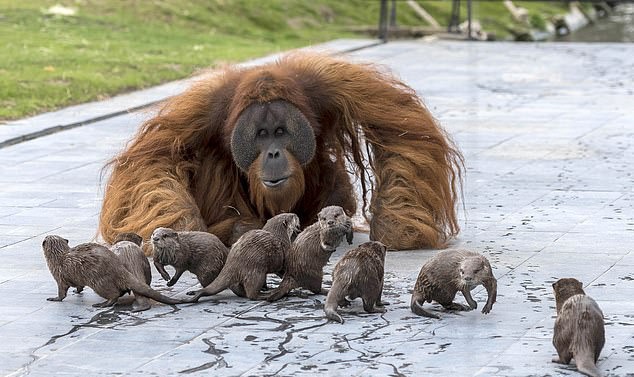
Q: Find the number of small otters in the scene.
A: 8